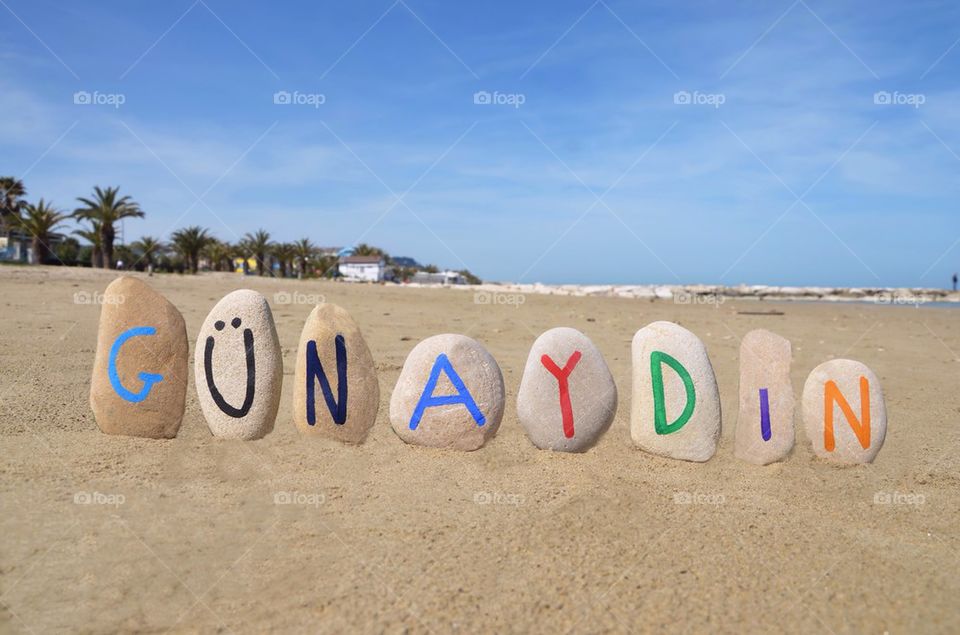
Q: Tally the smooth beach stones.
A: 8